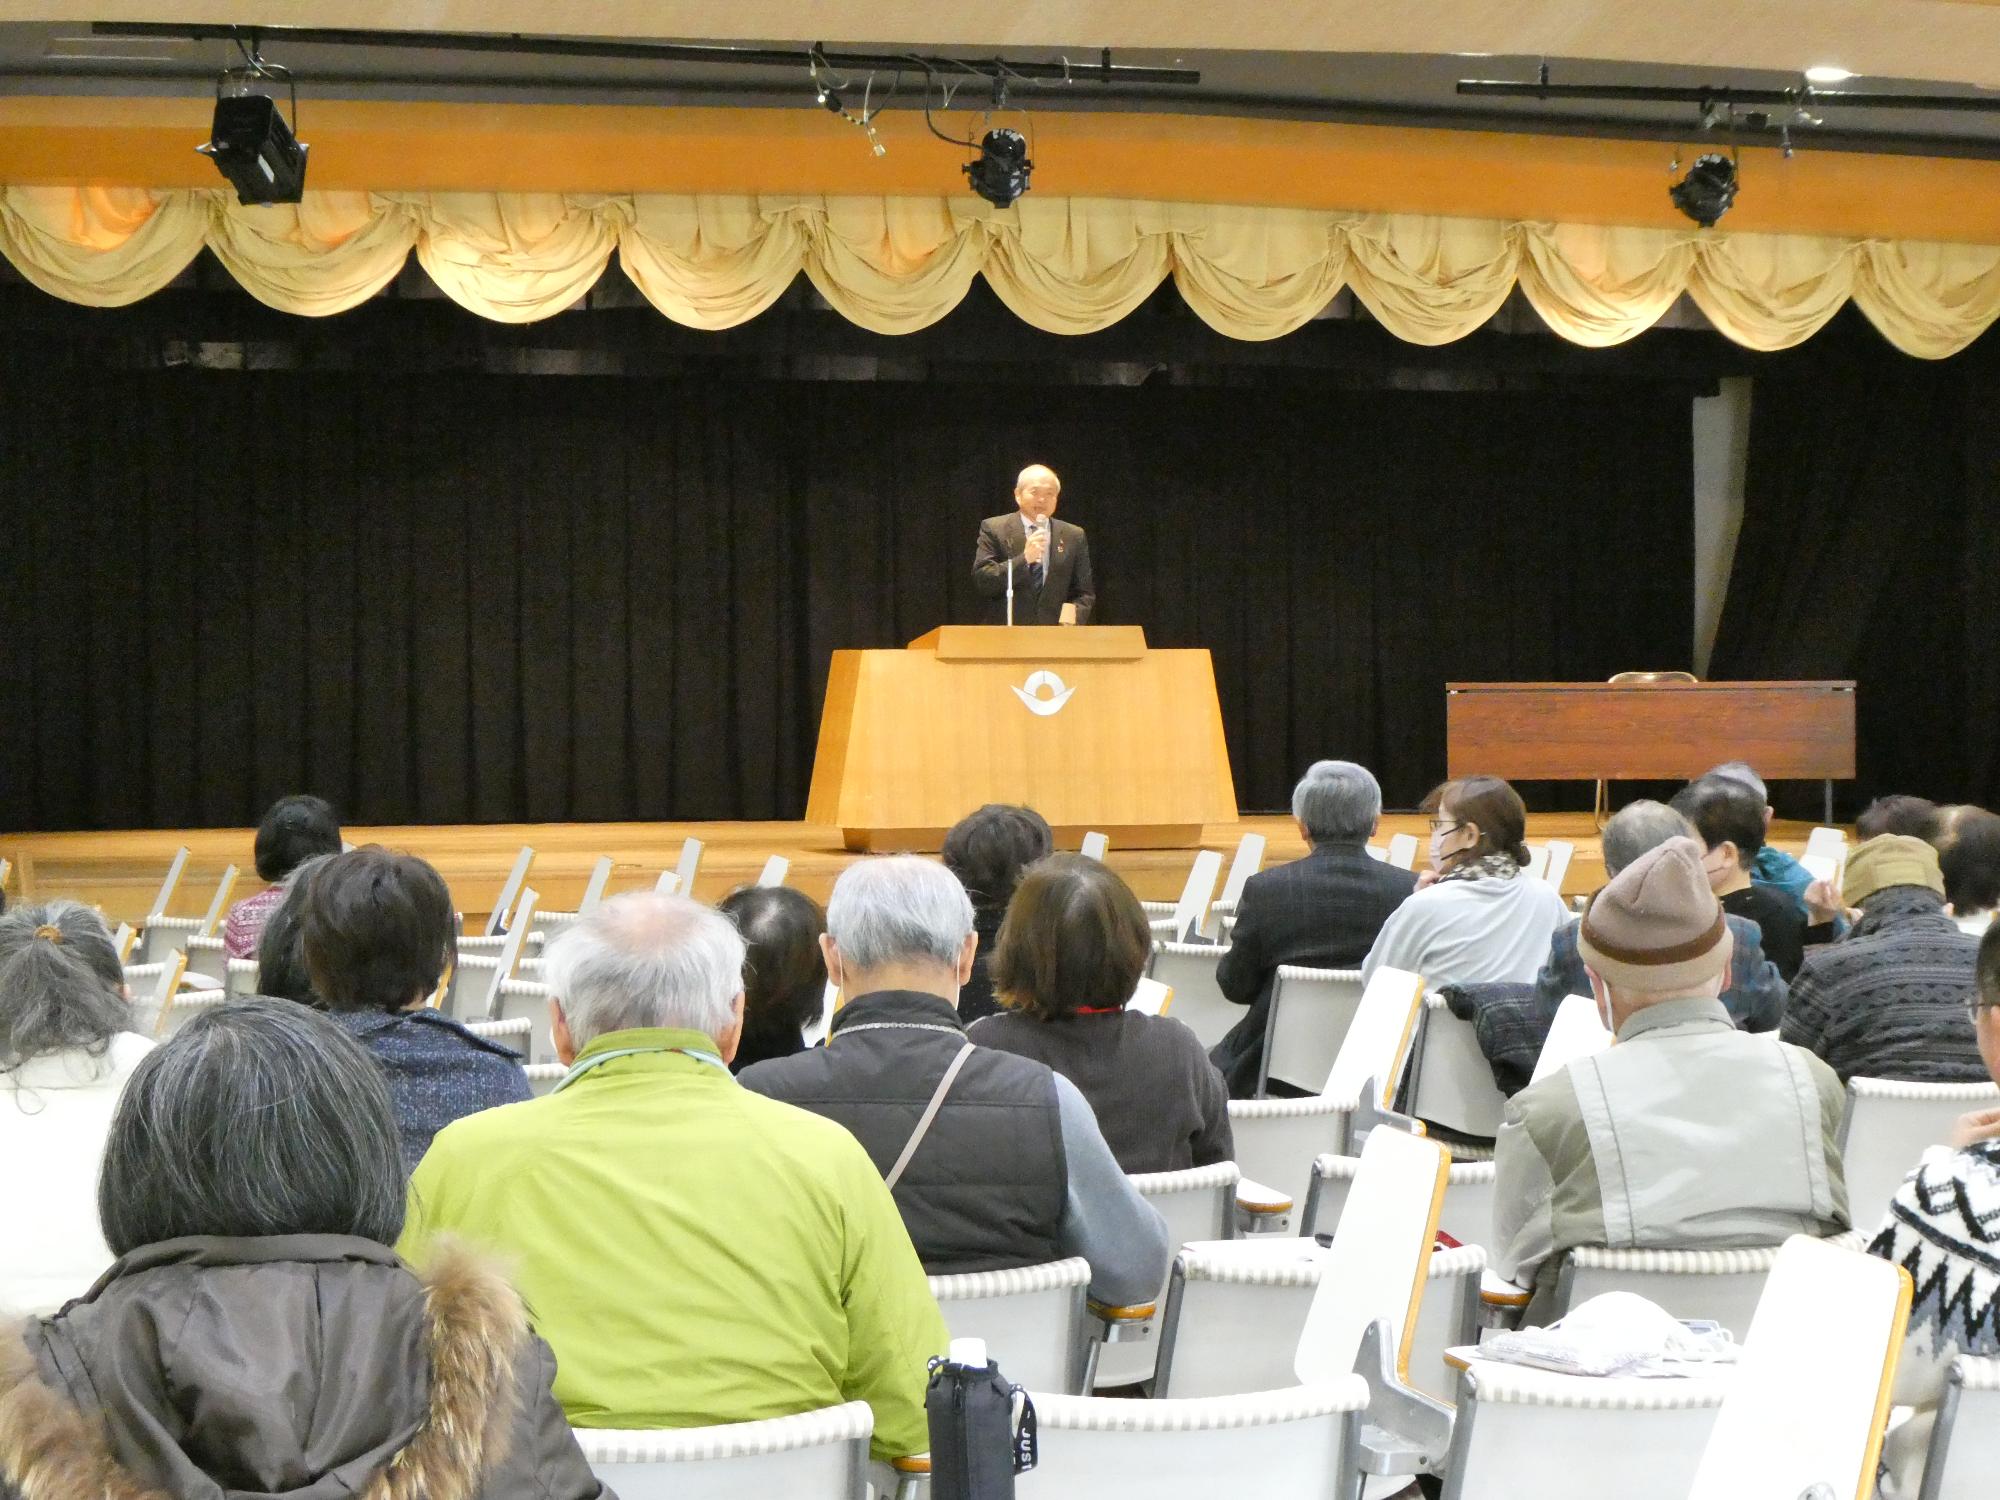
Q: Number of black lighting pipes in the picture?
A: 2